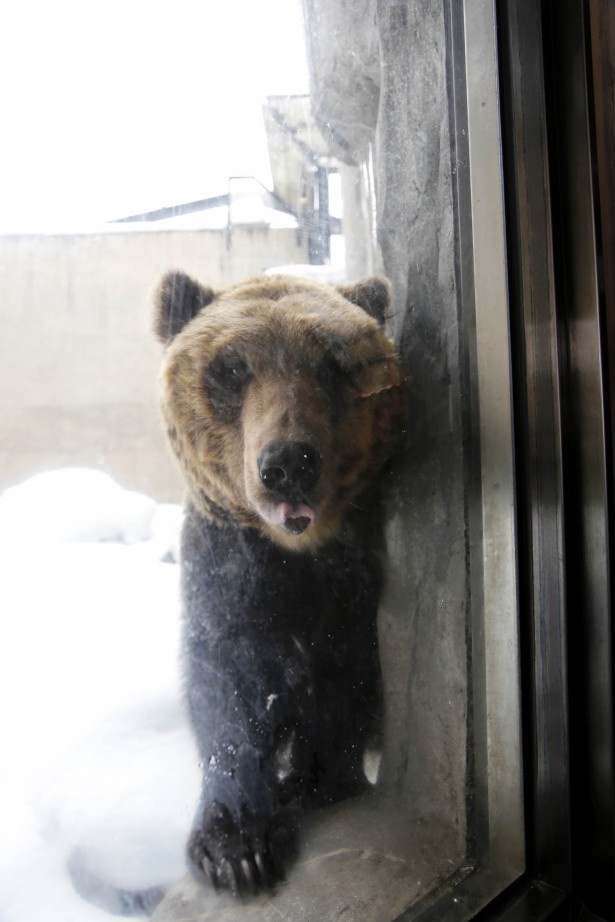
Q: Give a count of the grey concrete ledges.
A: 1